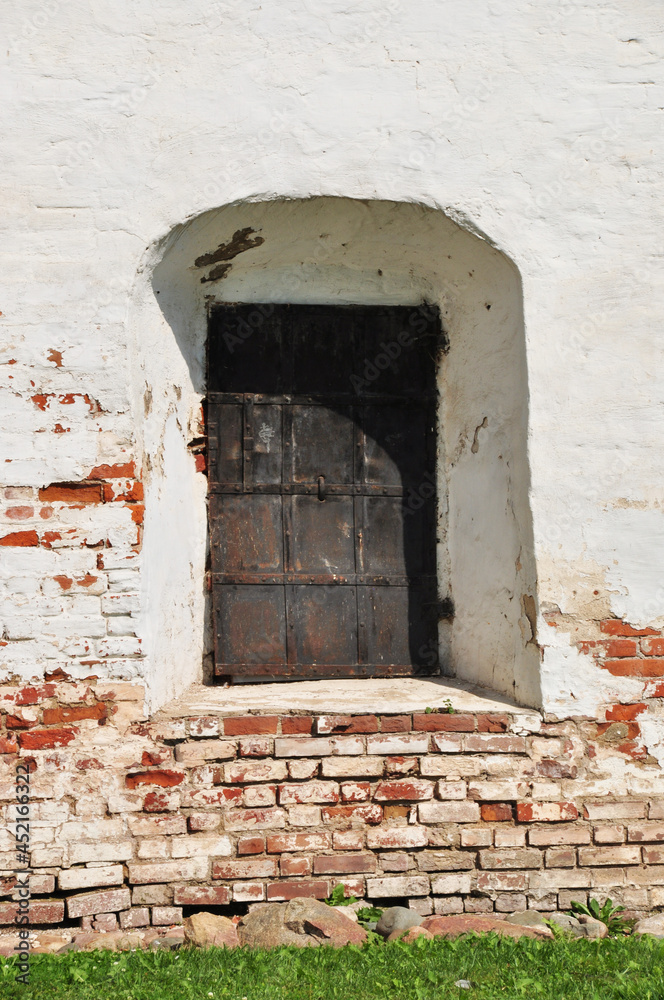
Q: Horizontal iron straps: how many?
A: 4